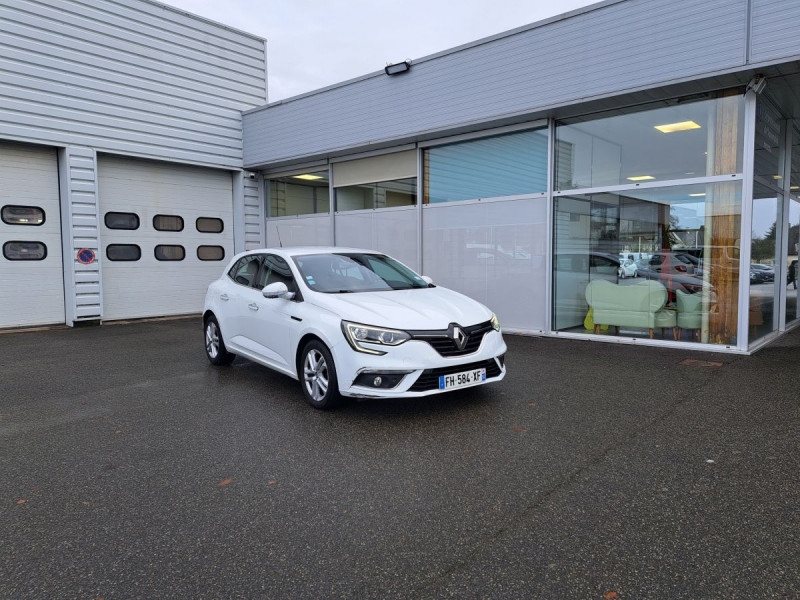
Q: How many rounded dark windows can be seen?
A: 8